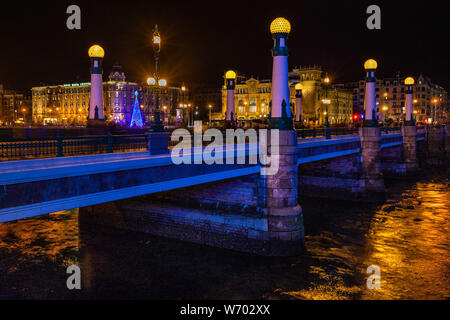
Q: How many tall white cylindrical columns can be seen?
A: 6